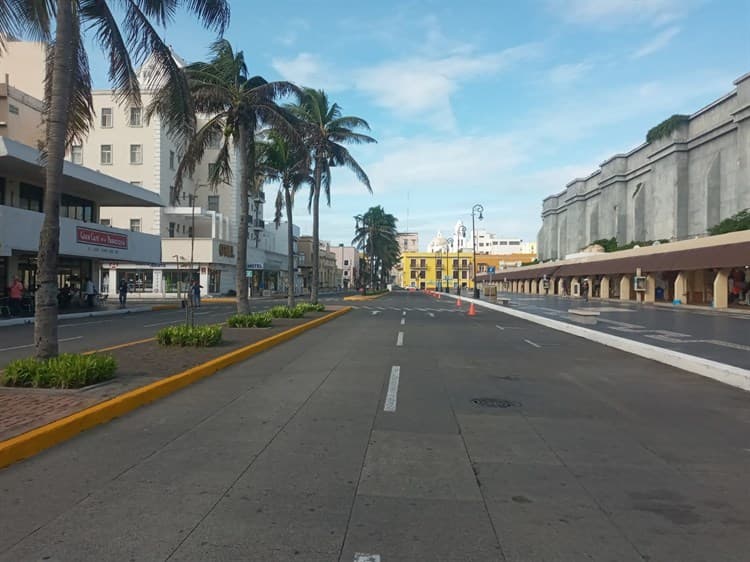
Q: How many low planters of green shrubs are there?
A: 5